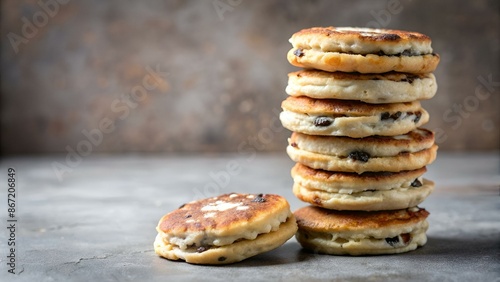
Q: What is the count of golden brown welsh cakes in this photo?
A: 7